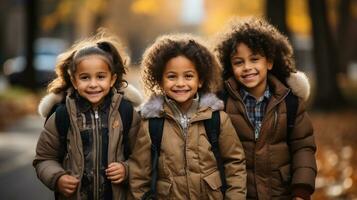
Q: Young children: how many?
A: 3